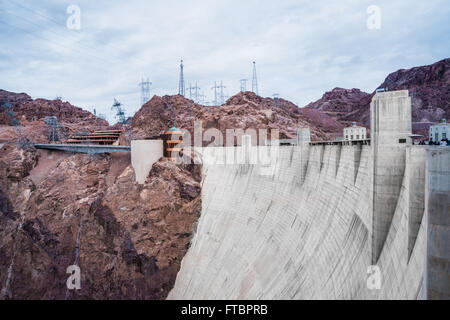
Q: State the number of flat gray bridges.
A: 1